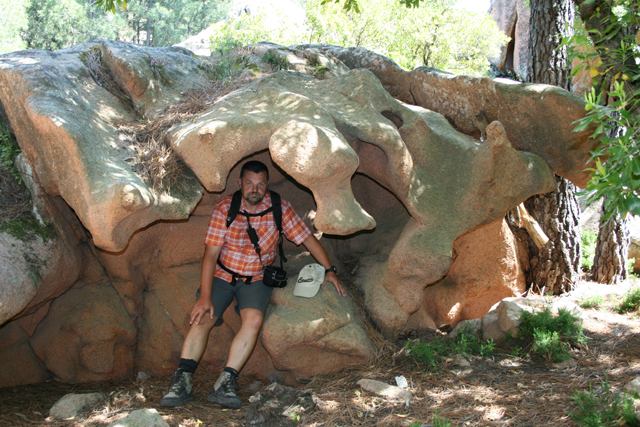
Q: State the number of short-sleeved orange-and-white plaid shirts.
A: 1